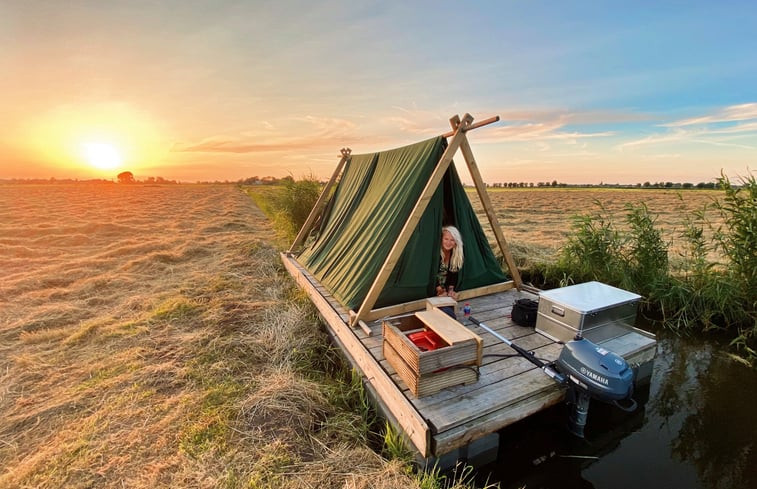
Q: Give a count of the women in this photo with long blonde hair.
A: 1